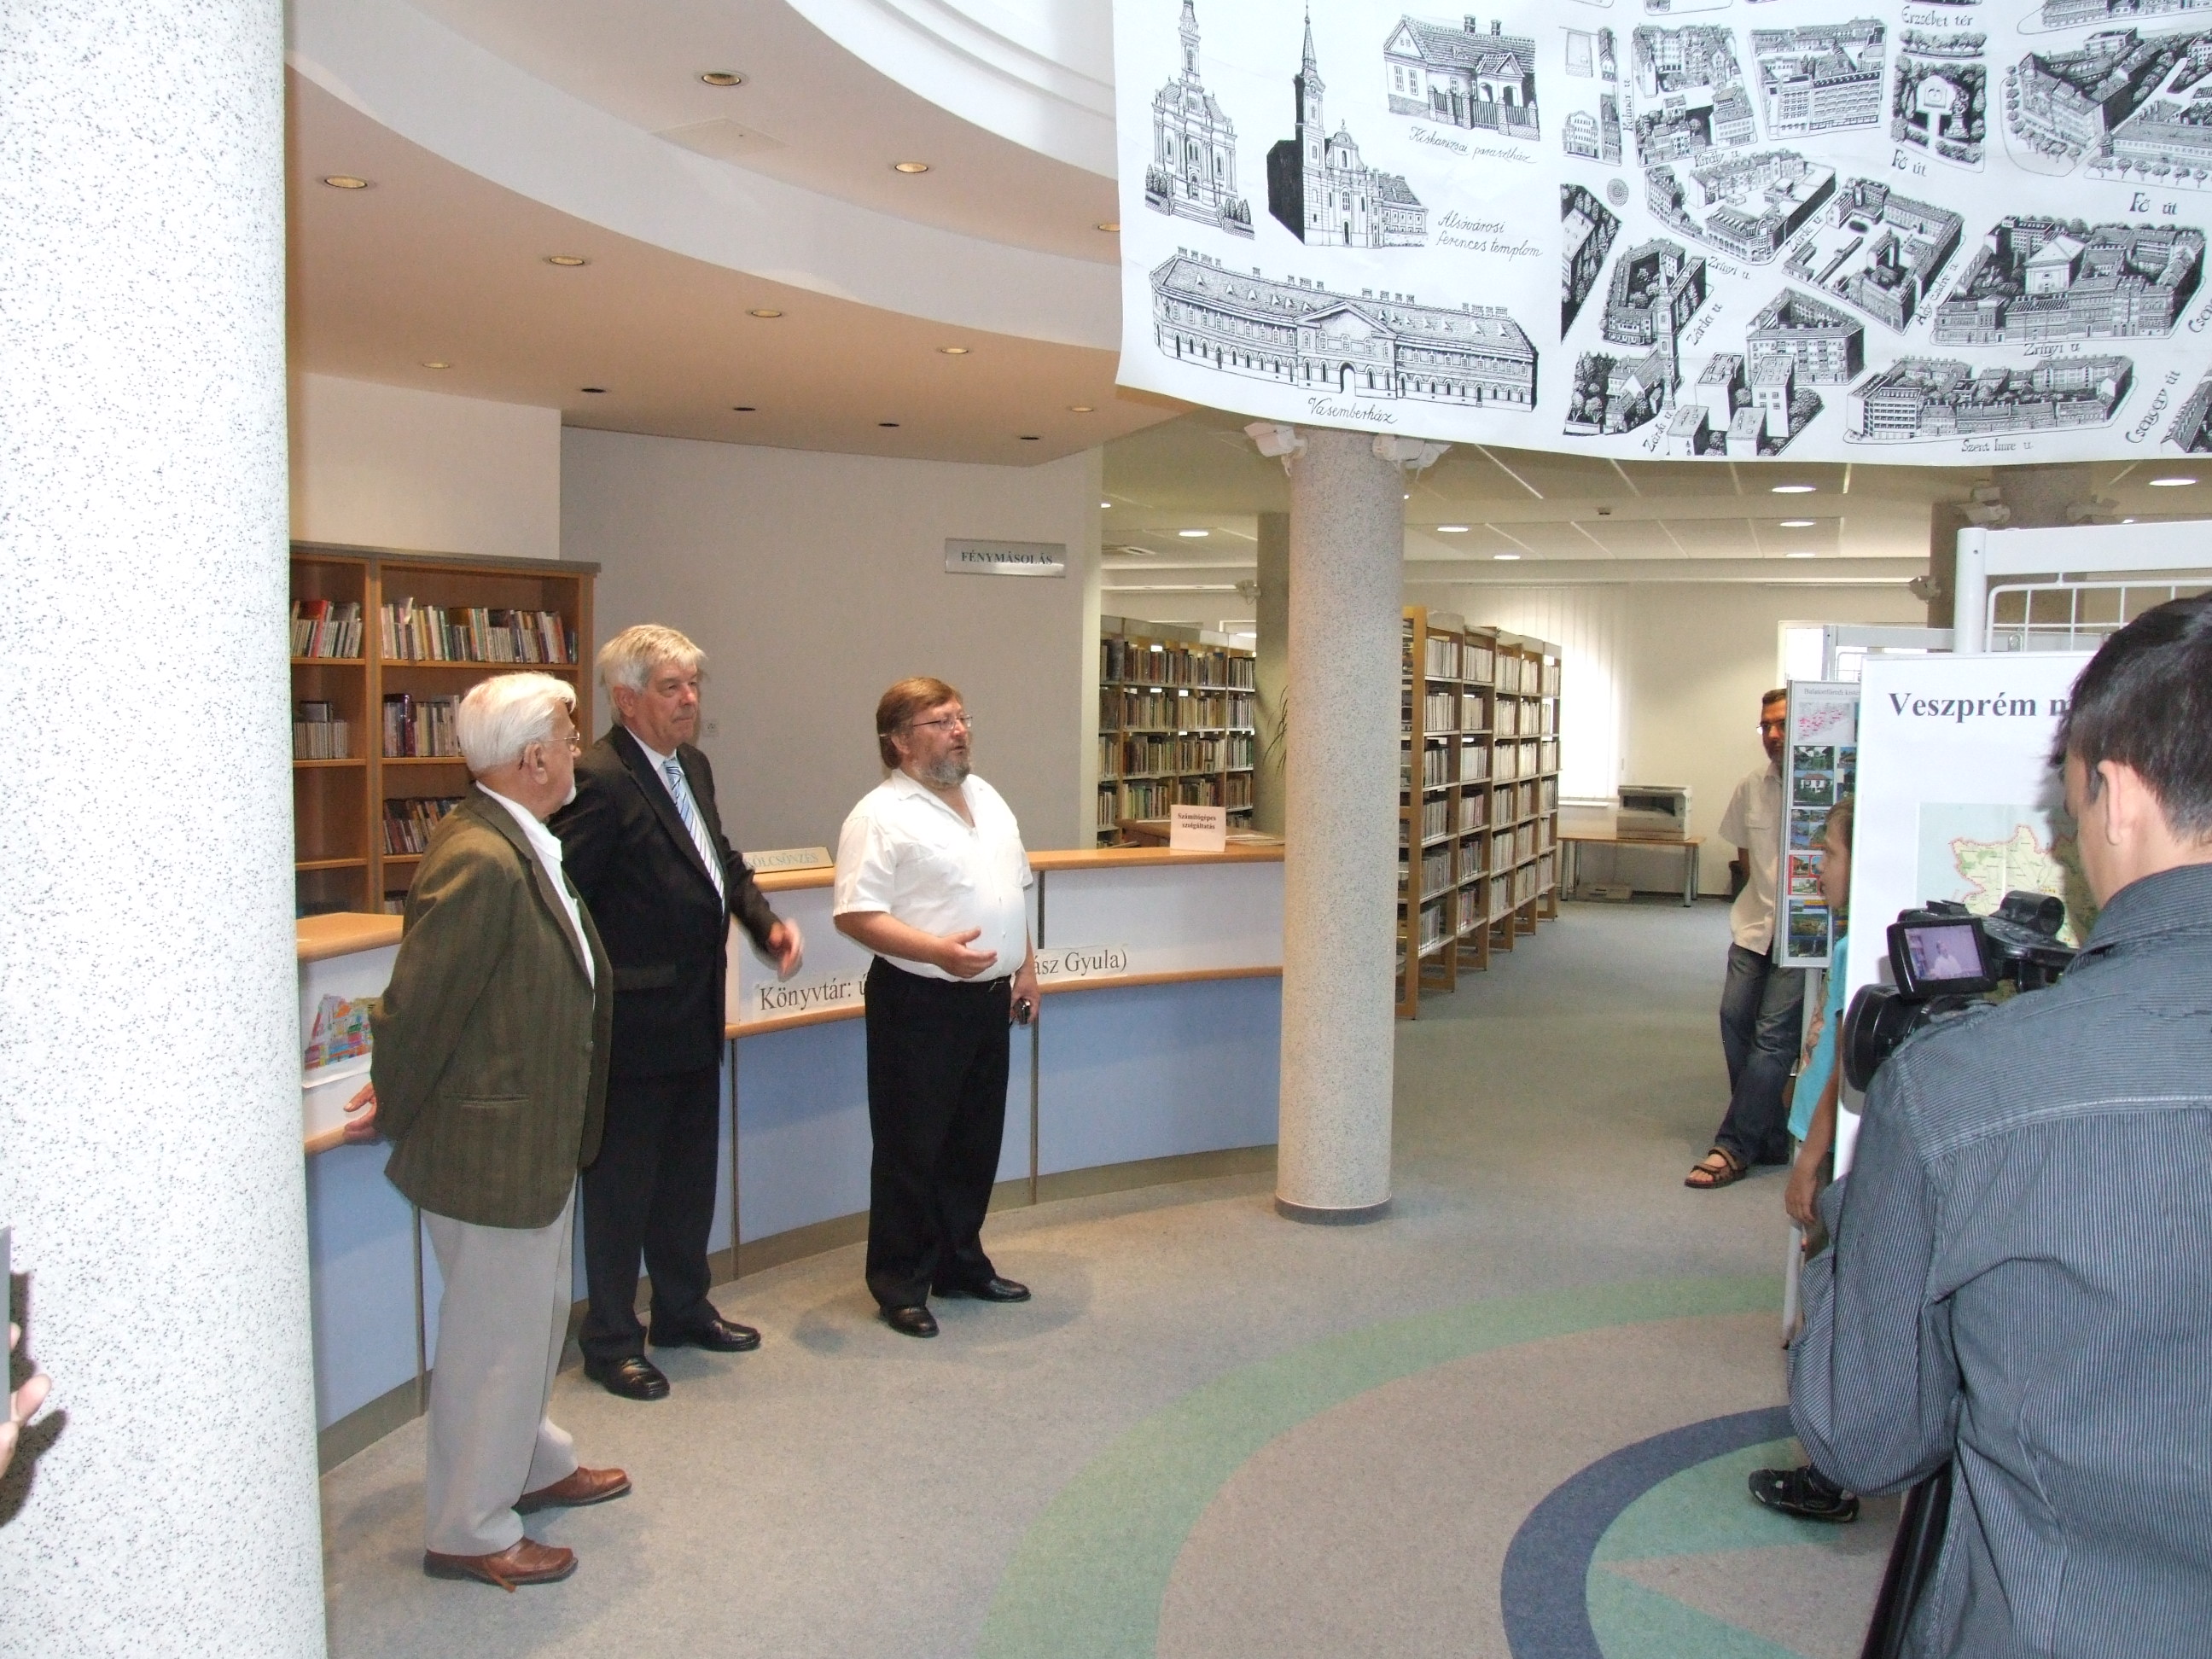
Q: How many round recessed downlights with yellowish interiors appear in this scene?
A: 9